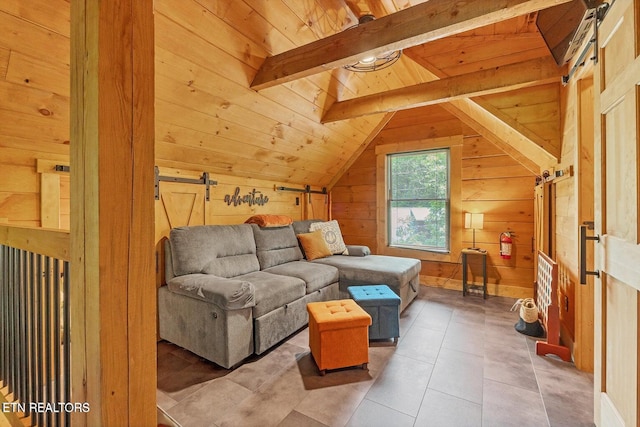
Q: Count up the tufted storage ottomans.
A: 2